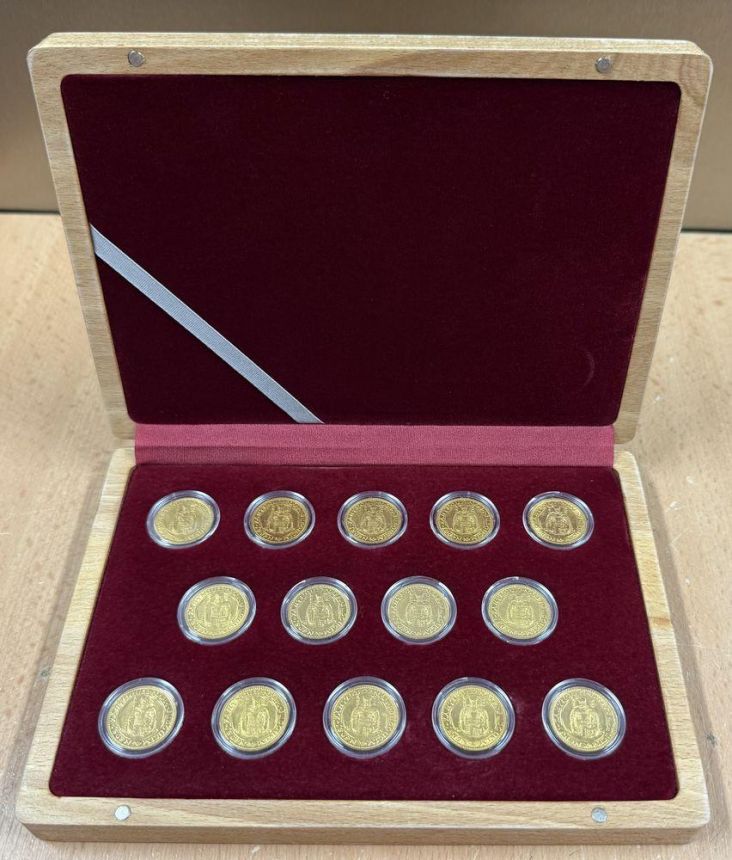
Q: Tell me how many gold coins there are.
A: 14